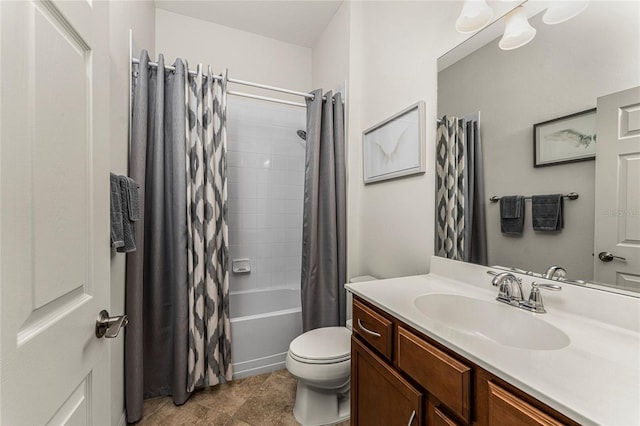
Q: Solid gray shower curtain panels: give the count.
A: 2